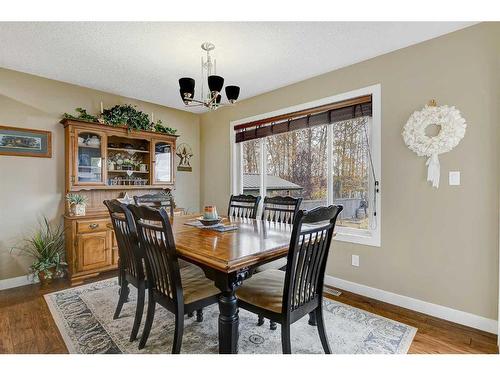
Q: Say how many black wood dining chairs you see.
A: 6